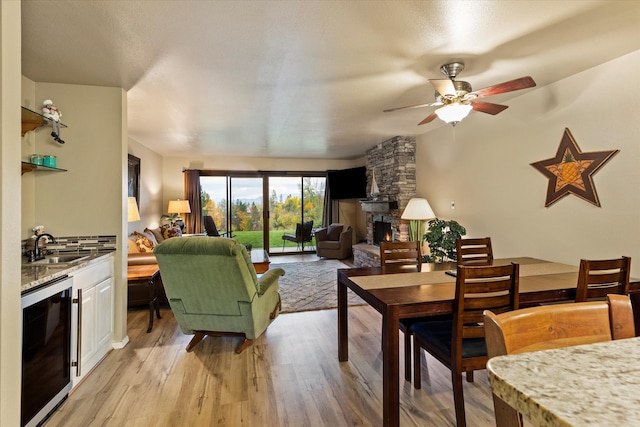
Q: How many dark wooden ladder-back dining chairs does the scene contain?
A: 4